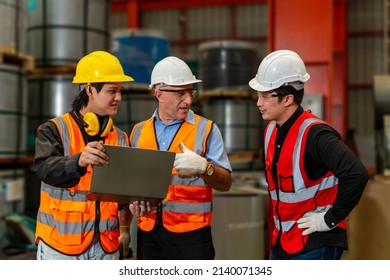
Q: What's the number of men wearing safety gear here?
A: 3